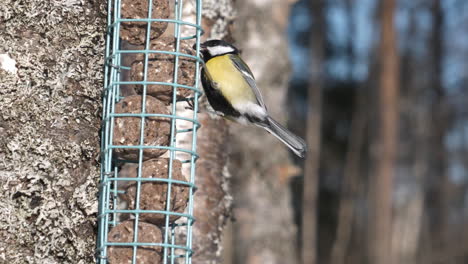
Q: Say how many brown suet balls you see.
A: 5